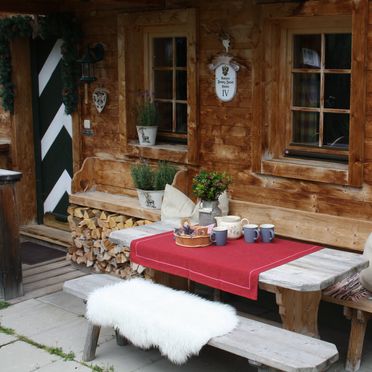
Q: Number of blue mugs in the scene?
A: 3